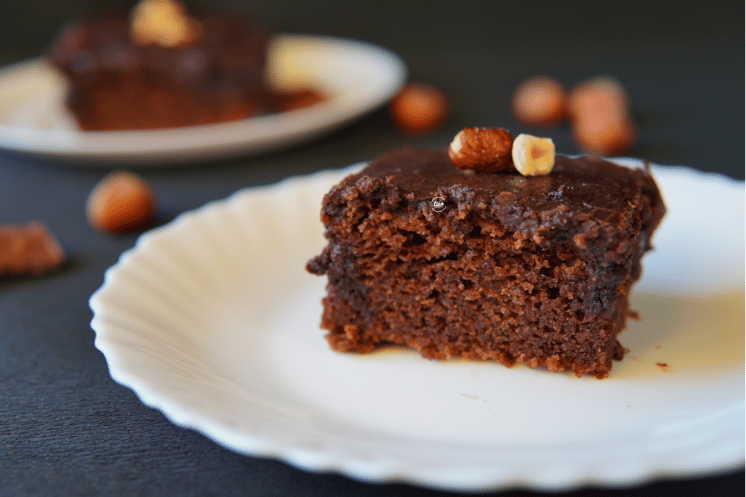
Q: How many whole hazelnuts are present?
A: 6